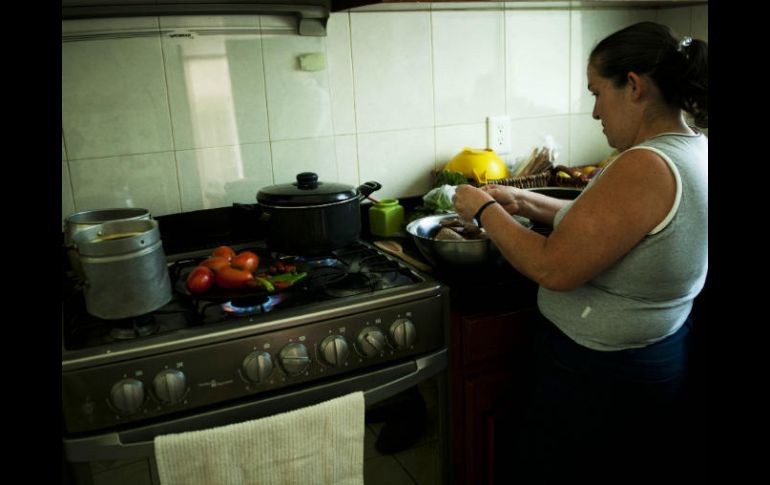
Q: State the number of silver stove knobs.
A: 7